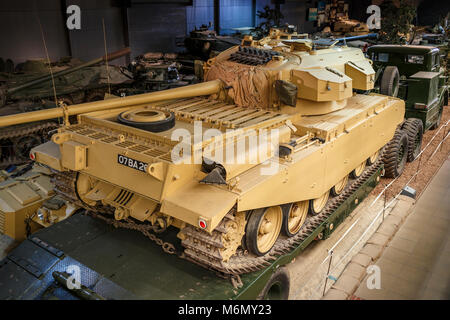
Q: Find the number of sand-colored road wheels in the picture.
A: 6